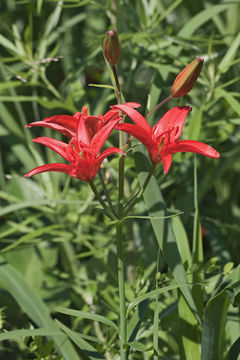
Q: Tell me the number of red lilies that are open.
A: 3